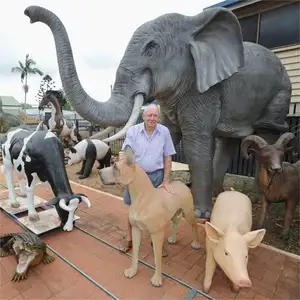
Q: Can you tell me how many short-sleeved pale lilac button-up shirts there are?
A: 1